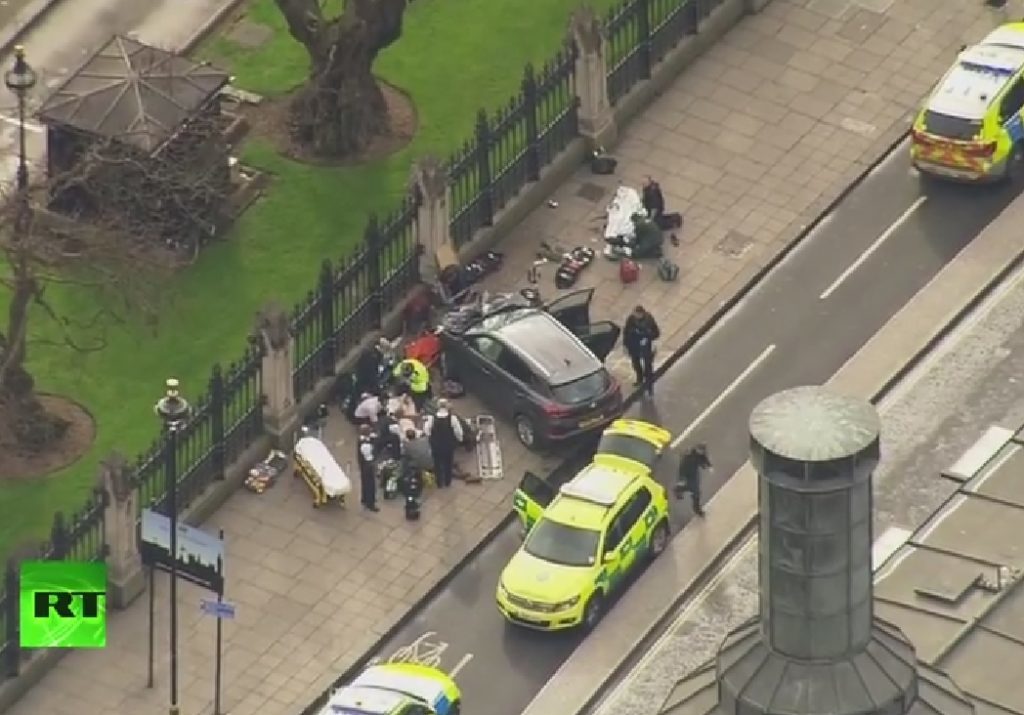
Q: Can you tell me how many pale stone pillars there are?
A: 4